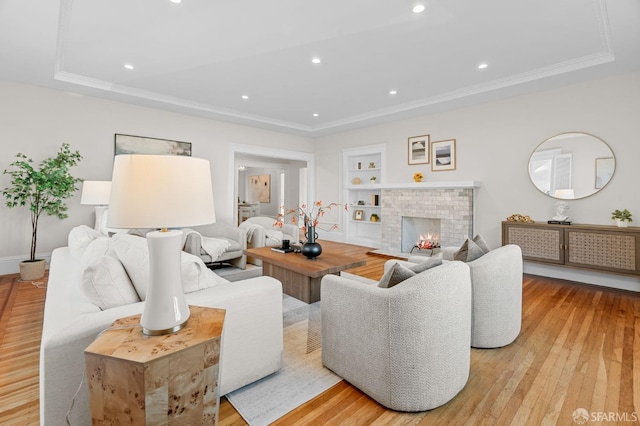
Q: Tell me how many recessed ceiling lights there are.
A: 8